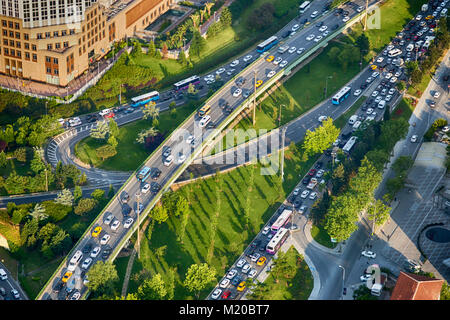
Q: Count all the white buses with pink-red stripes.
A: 2